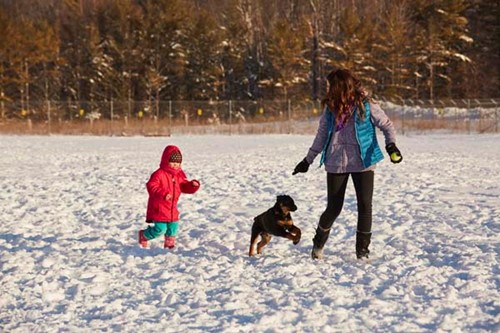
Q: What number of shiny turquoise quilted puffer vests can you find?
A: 1